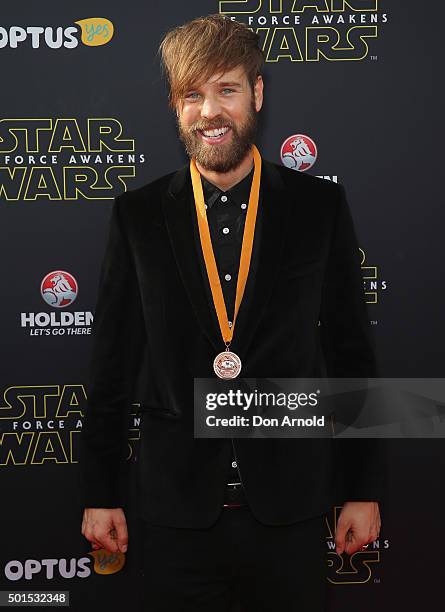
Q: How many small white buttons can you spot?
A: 7